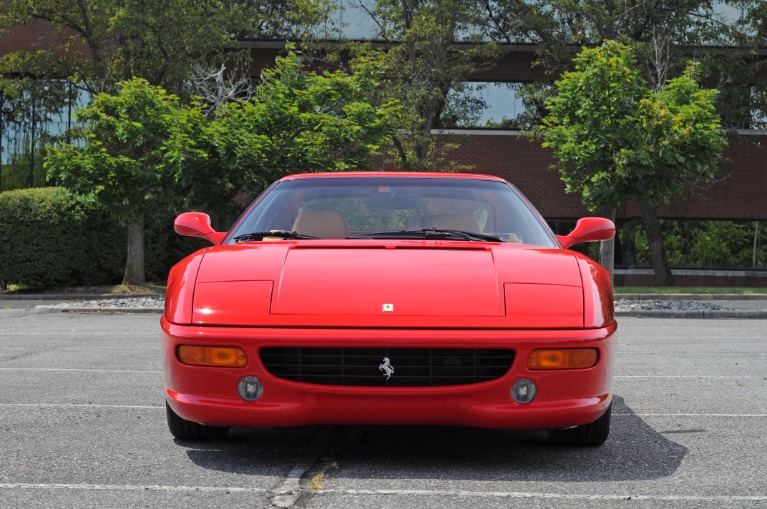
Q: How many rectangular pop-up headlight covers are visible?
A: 2